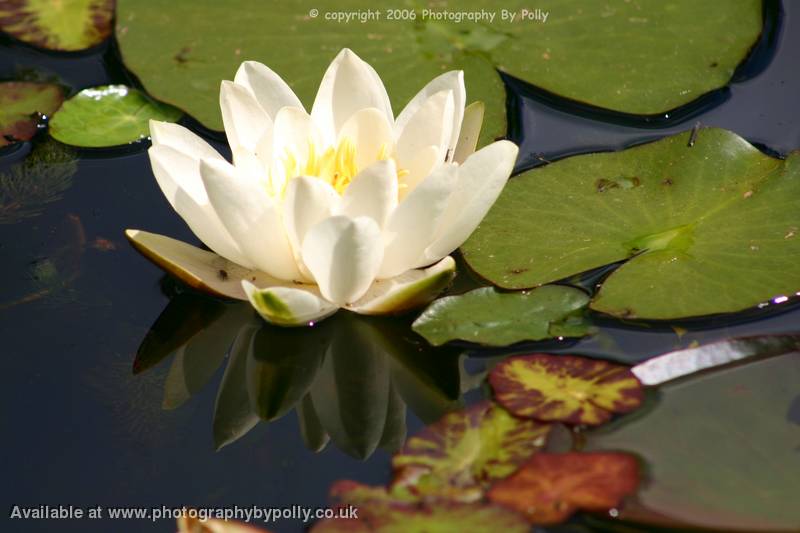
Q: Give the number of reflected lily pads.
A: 0